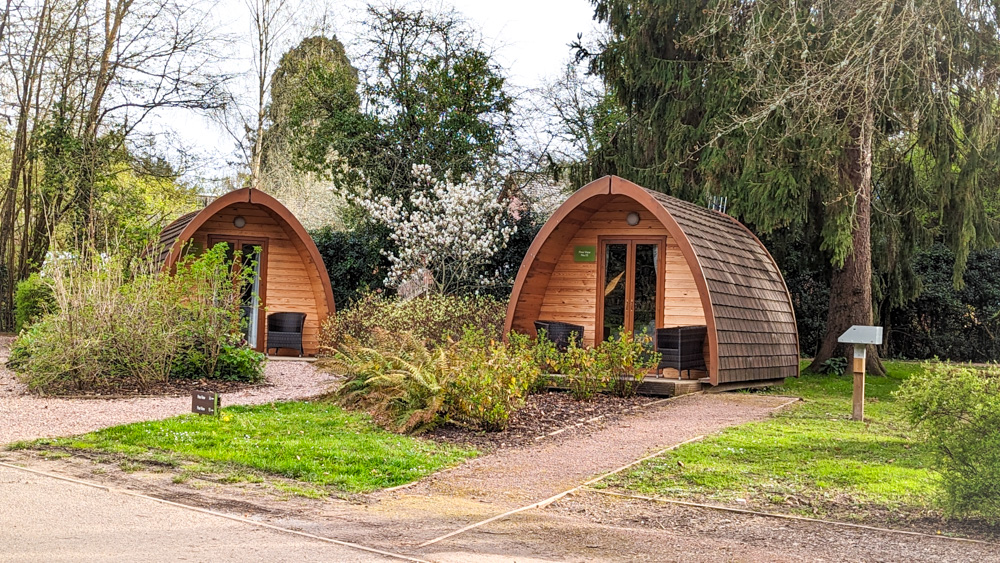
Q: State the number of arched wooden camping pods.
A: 2